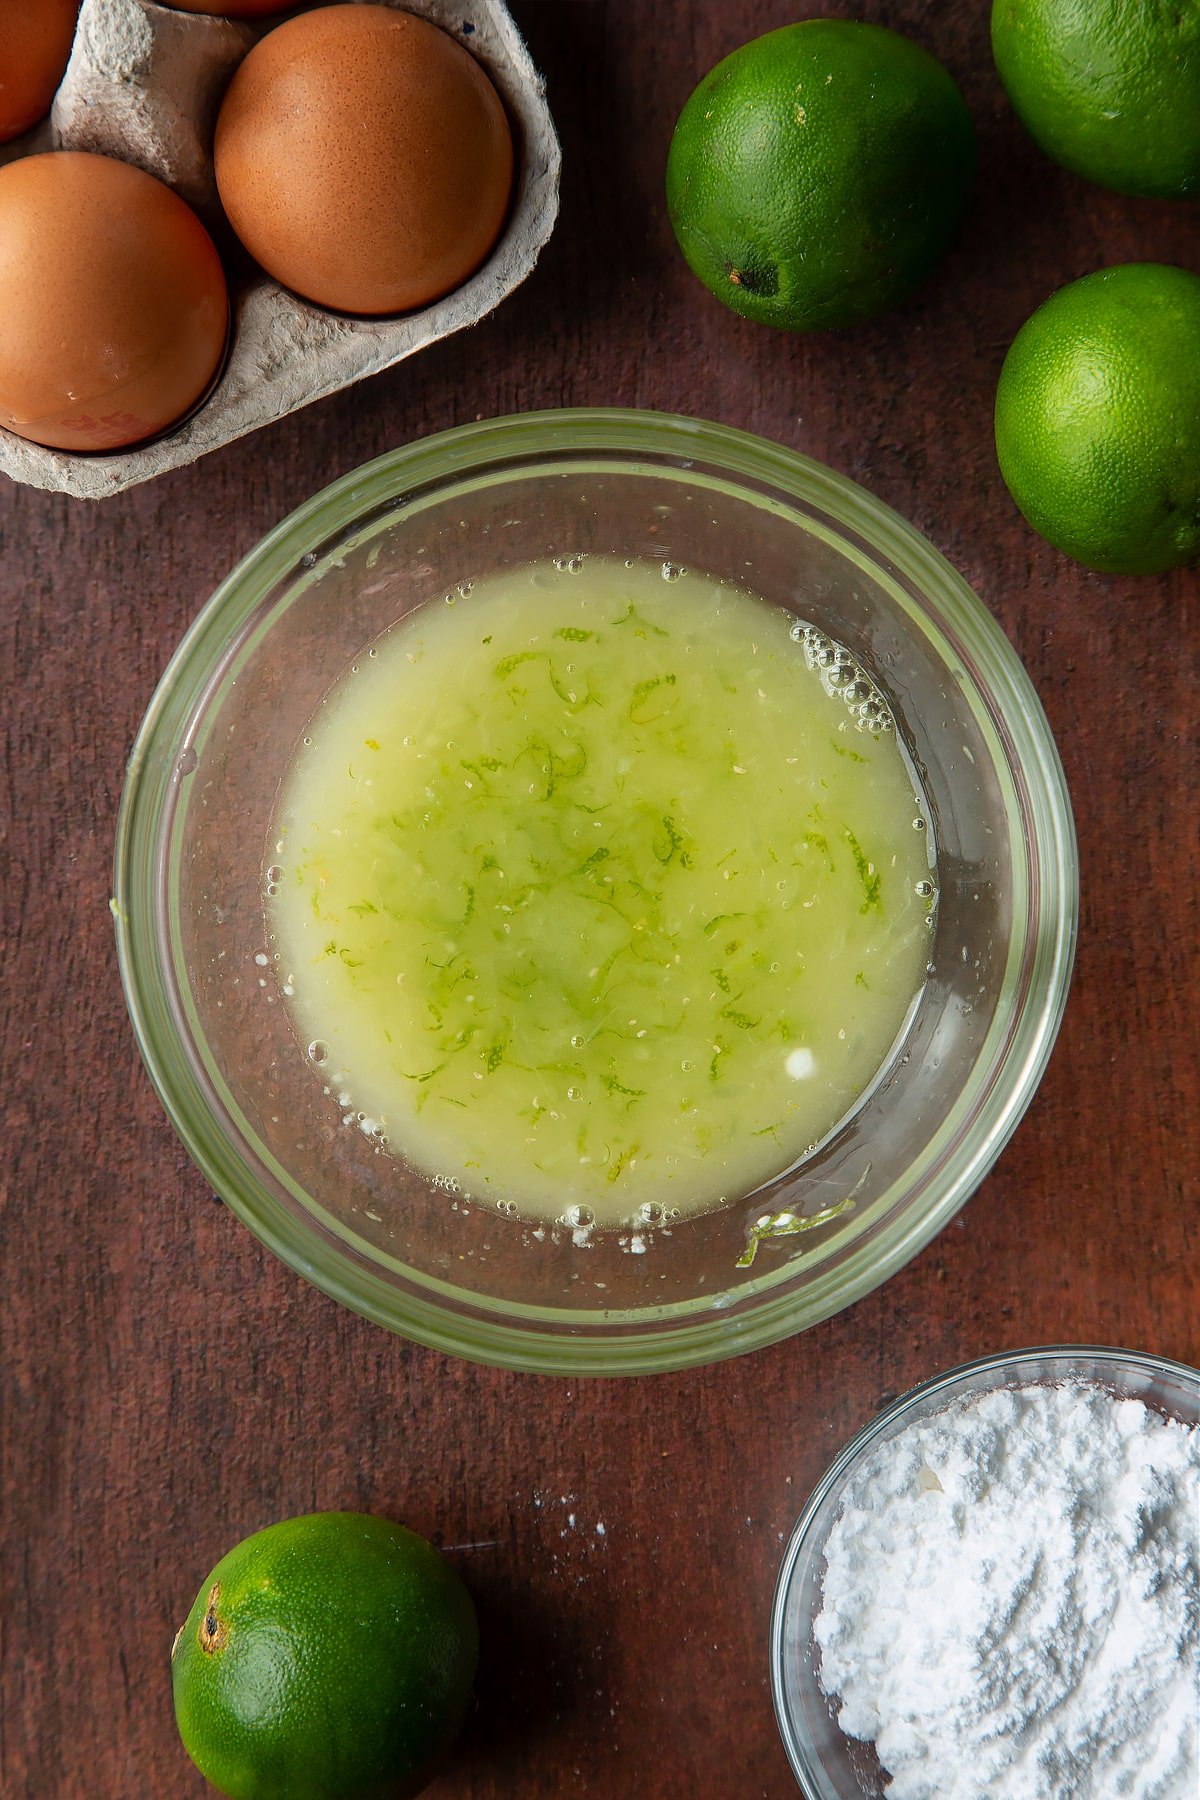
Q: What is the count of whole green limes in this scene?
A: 4